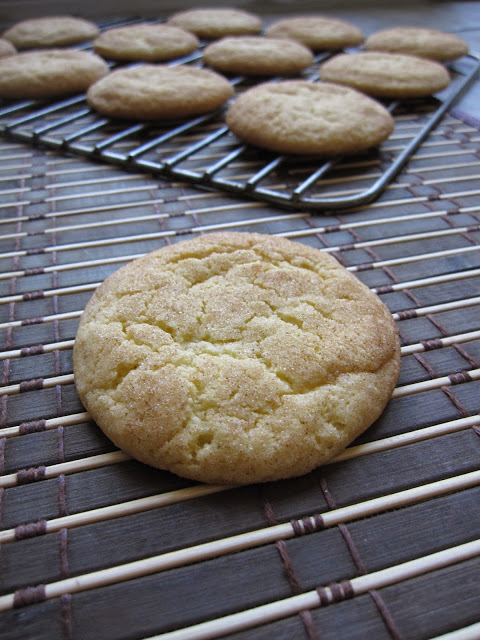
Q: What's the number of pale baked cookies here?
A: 12